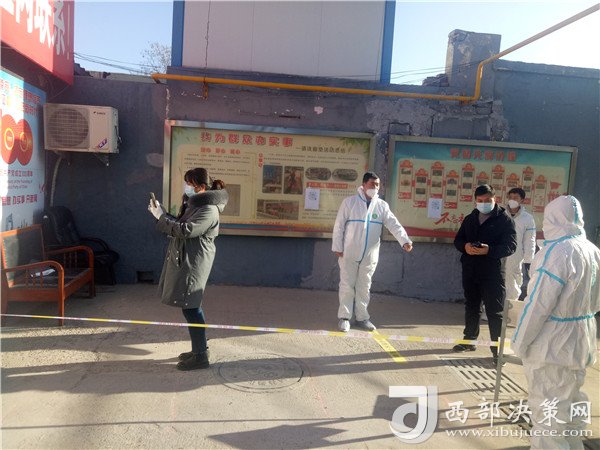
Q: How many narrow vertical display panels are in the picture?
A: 10